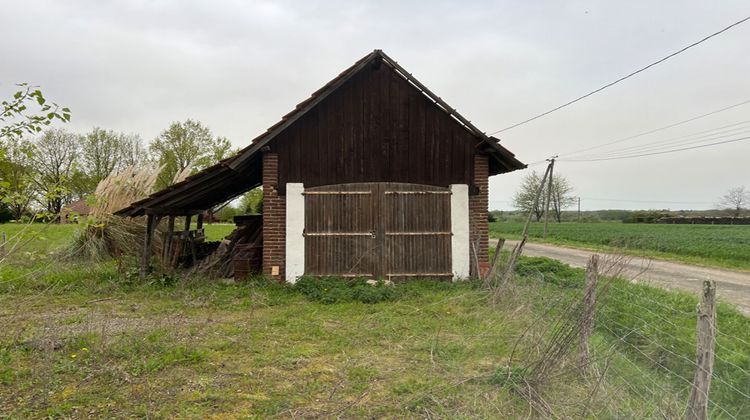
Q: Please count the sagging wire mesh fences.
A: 1